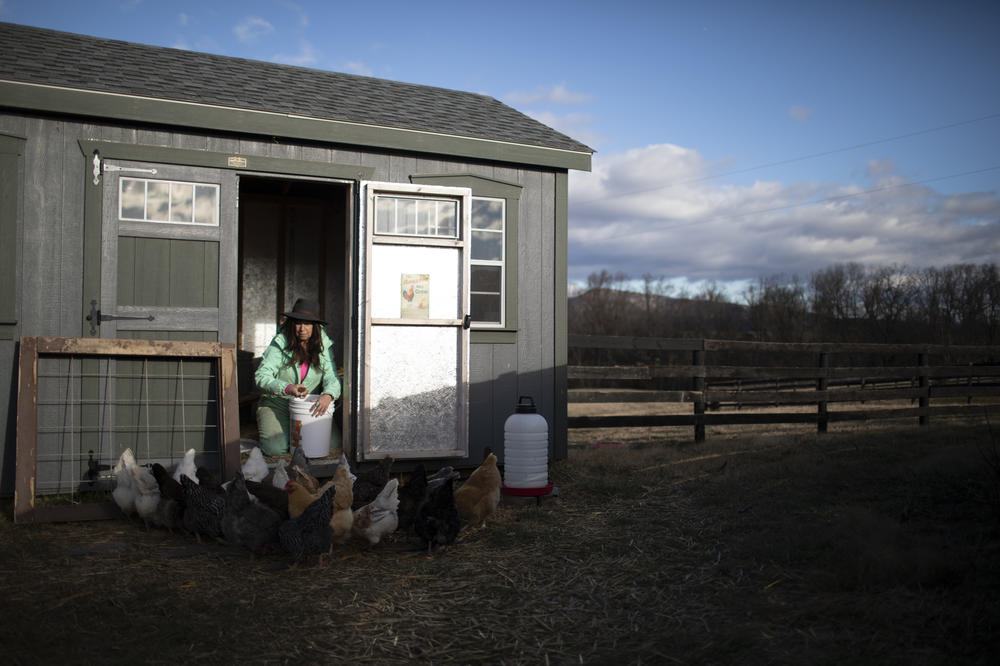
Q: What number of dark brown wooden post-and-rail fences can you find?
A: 1